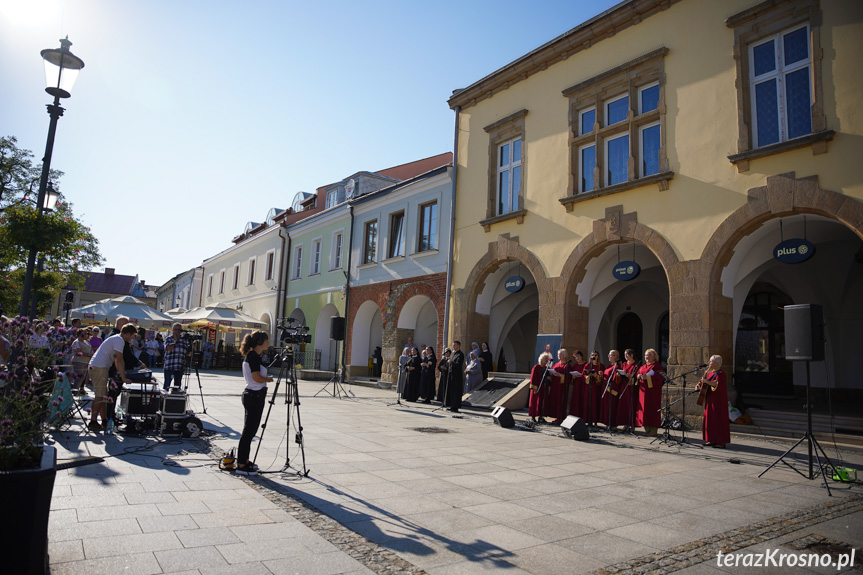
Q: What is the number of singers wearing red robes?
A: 8